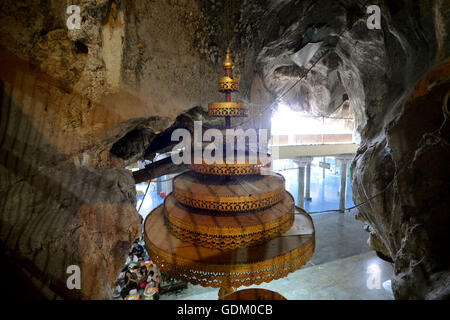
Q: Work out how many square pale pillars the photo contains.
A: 3